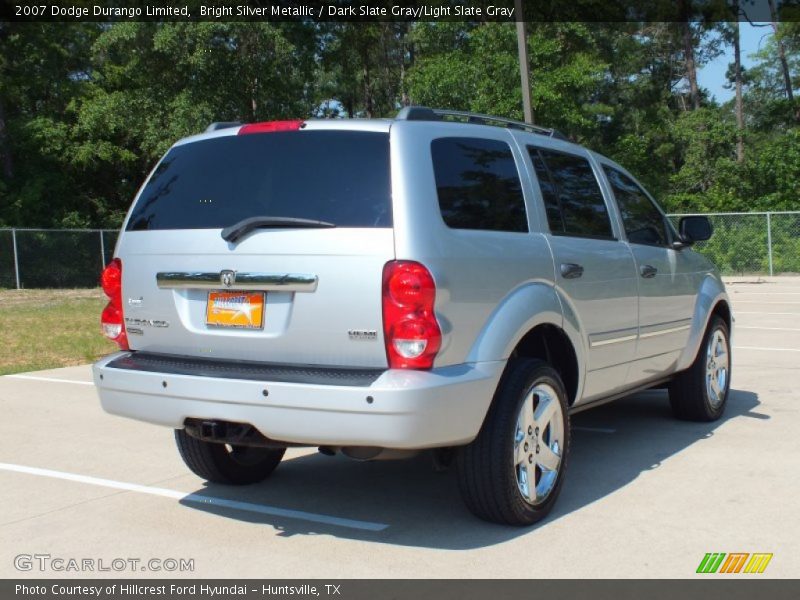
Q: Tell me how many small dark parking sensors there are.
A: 4